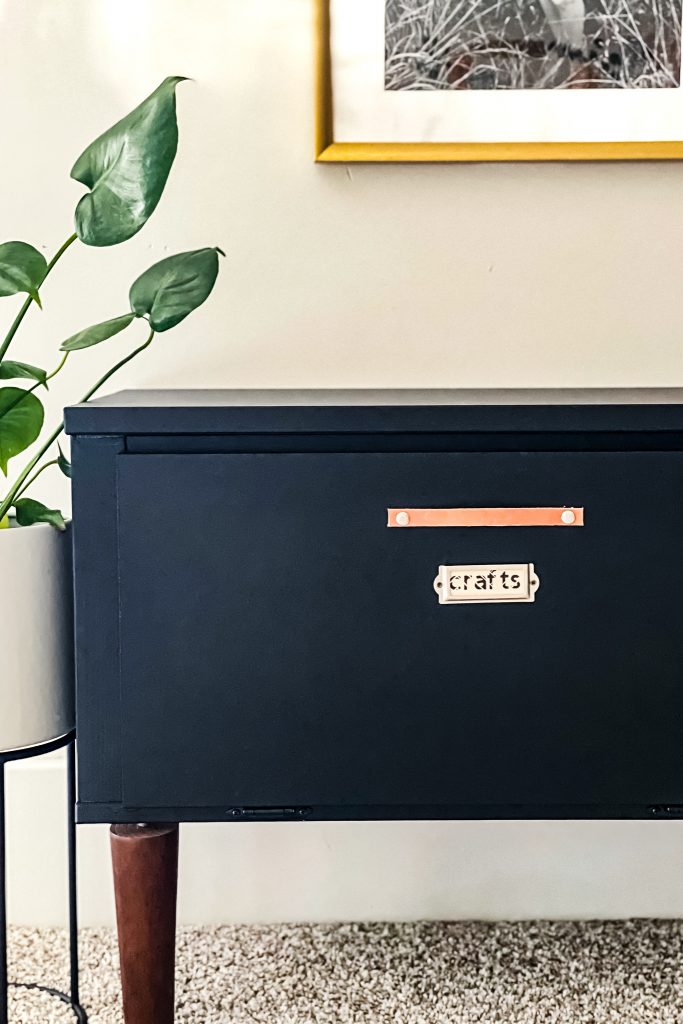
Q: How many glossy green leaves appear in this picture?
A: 8